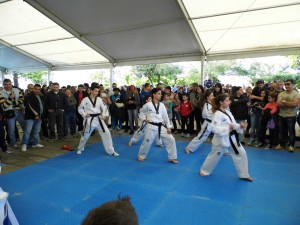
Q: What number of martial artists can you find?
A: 5